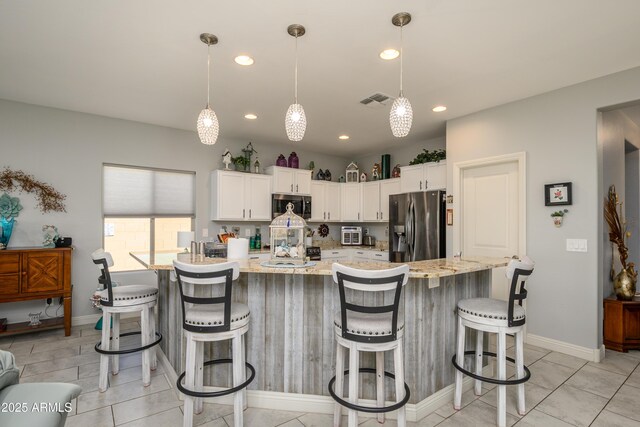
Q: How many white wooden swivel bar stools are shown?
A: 4